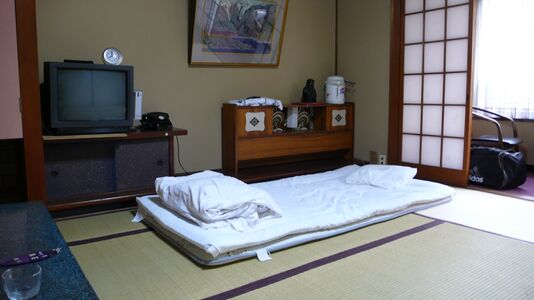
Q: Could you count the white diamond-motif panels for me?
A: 2